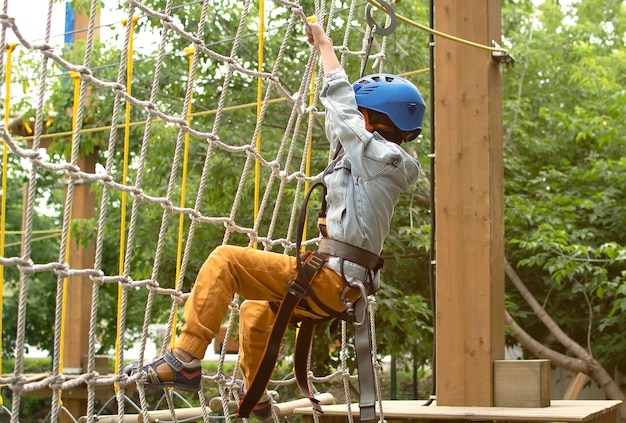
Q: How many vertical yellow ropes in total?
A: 6